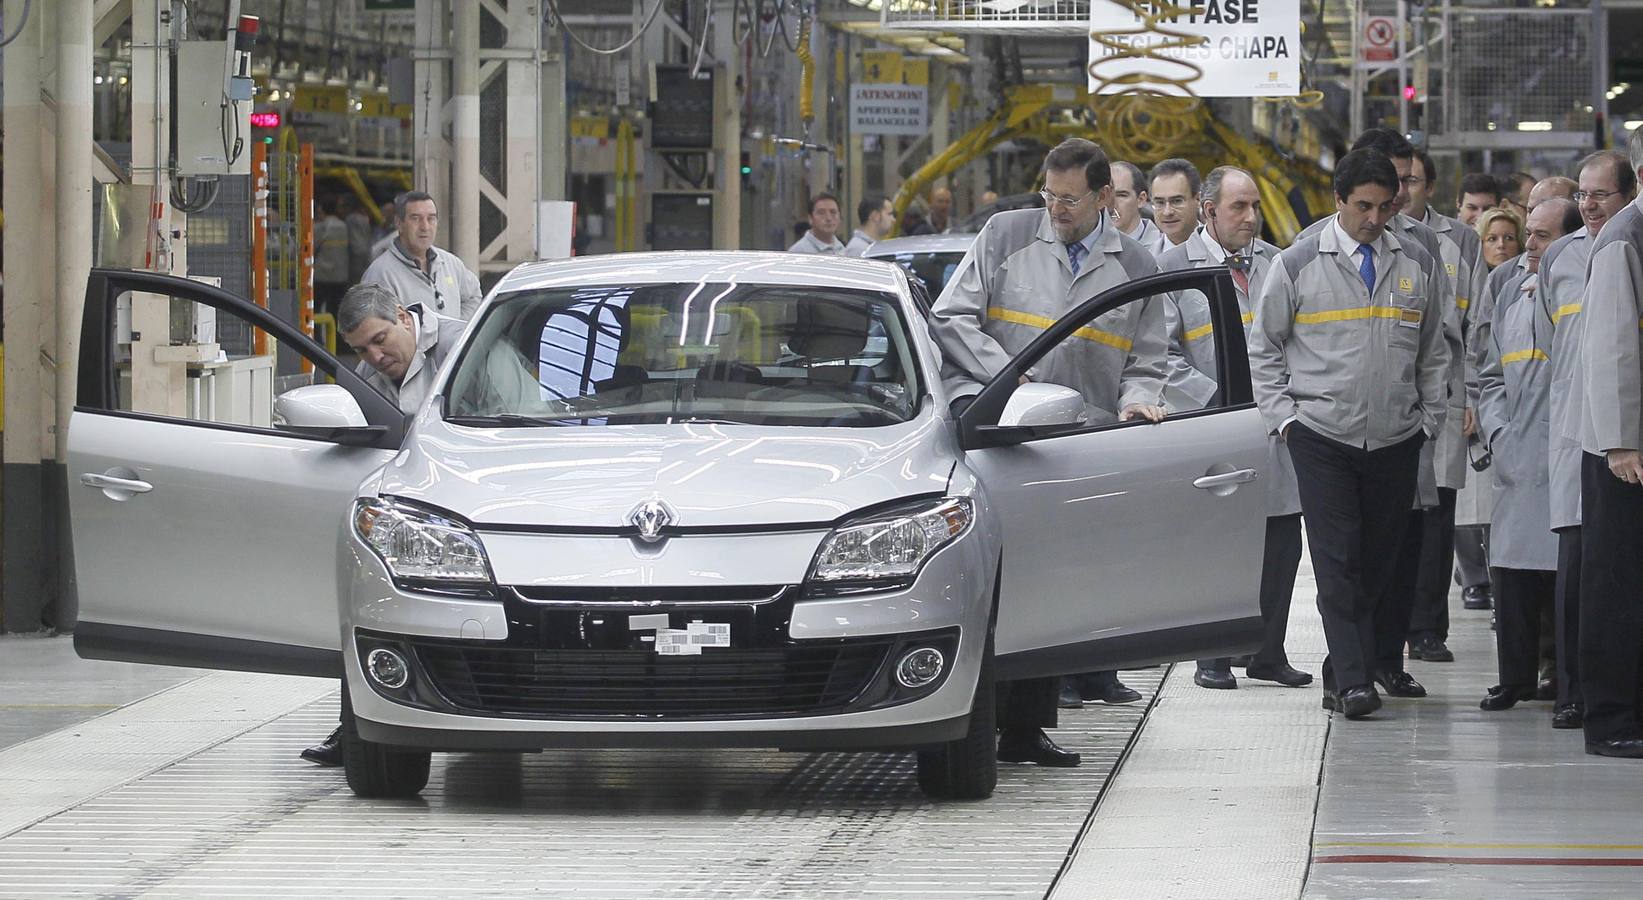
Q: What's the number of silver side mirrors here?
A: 2